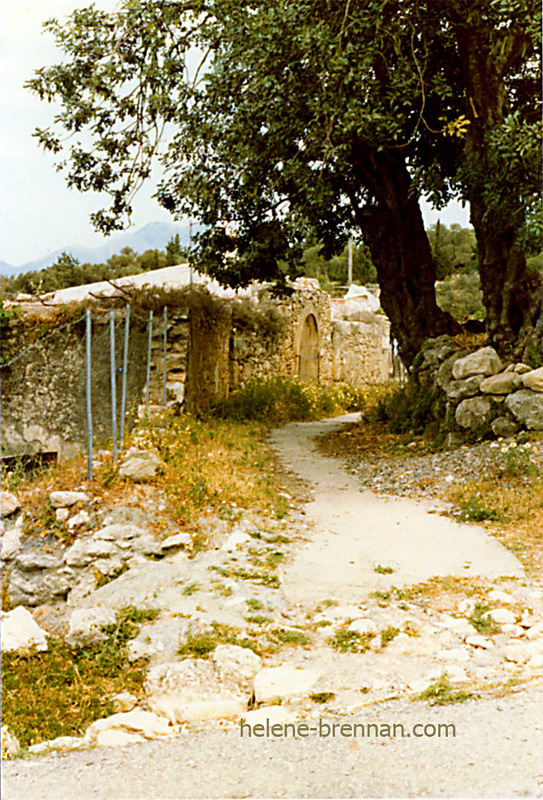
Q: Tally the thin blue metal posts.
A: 5